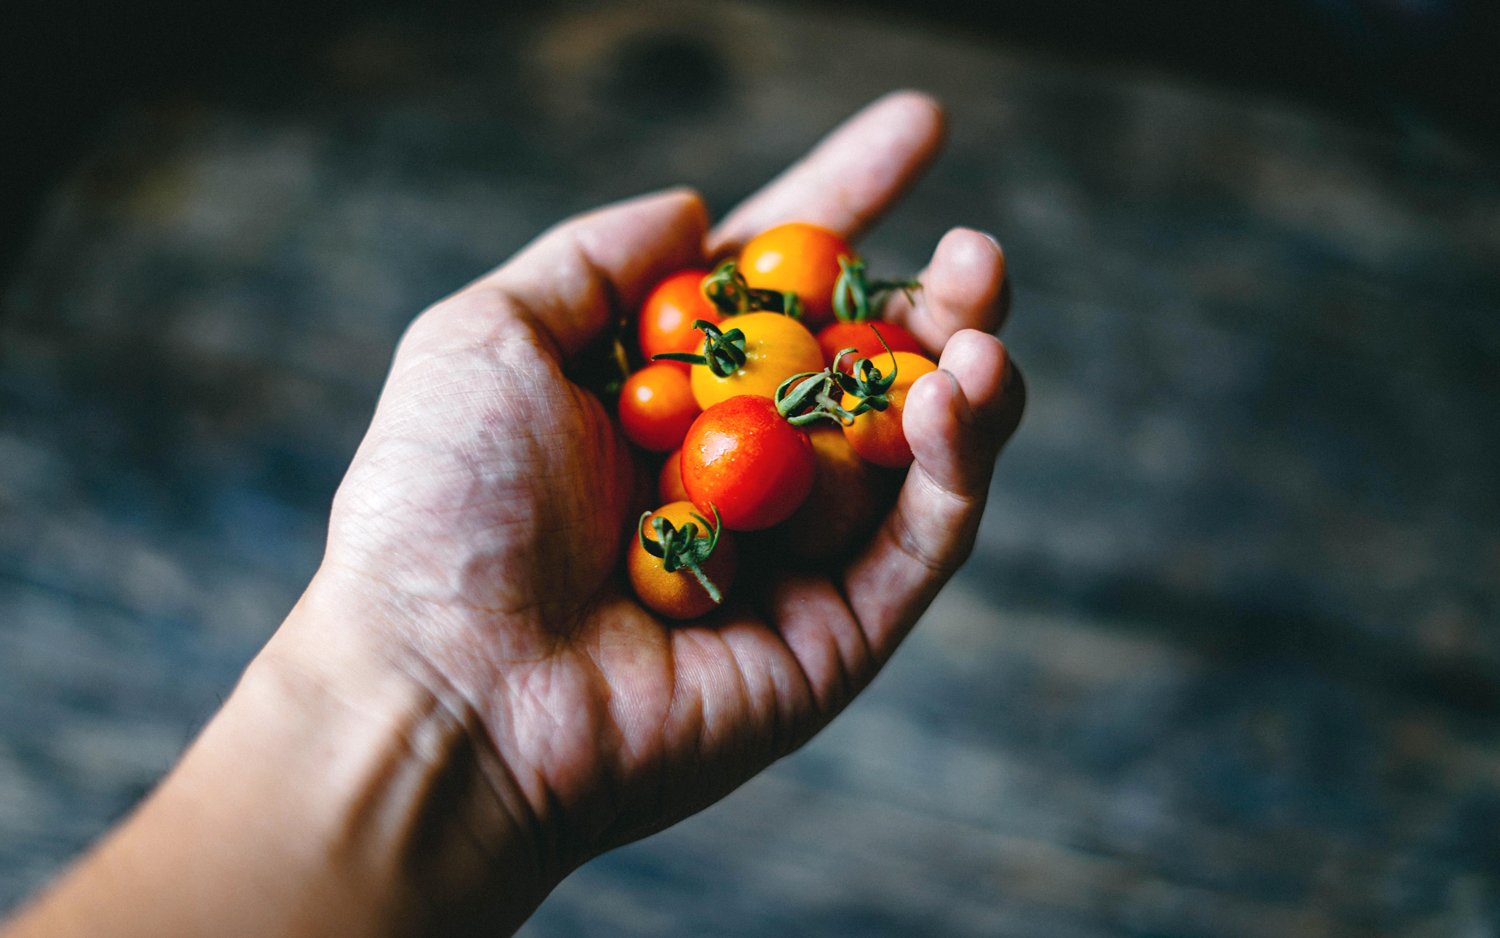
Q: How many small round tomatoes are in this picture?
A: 10